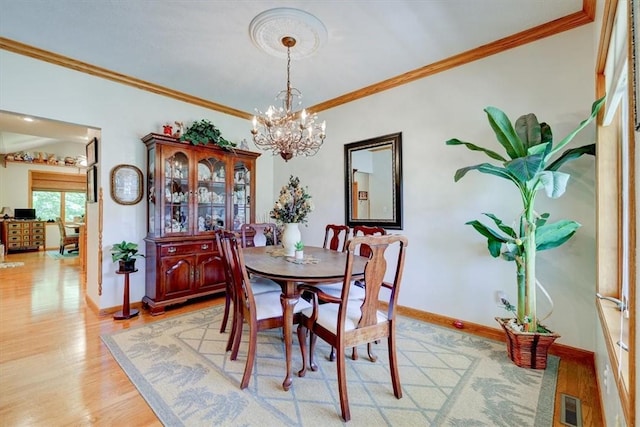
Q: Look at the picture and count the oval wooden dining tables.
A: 1